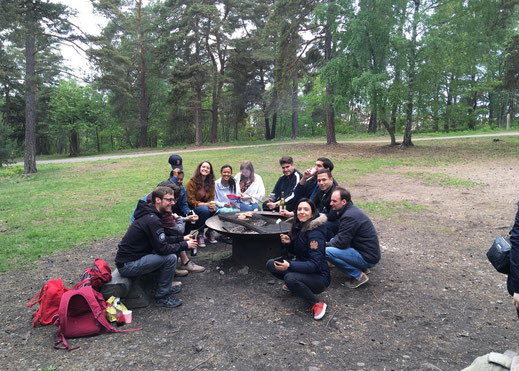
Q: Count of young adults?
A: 11